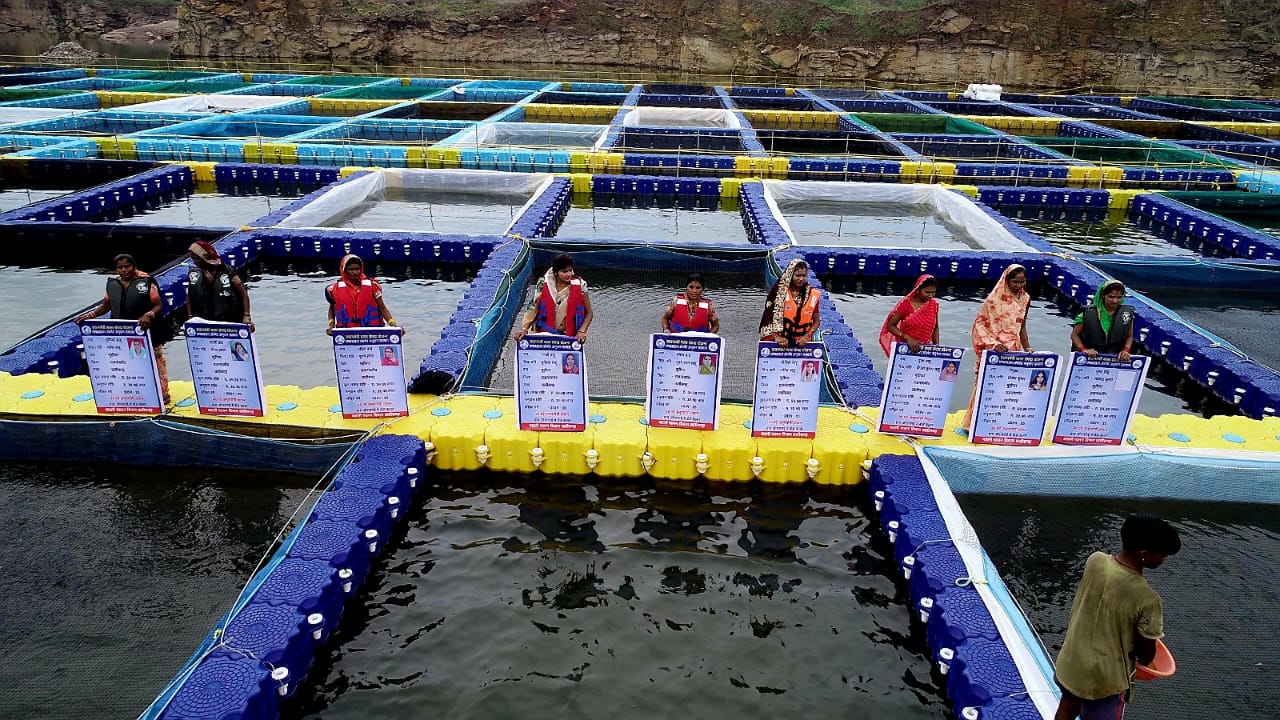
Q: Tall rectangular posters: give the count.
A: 9